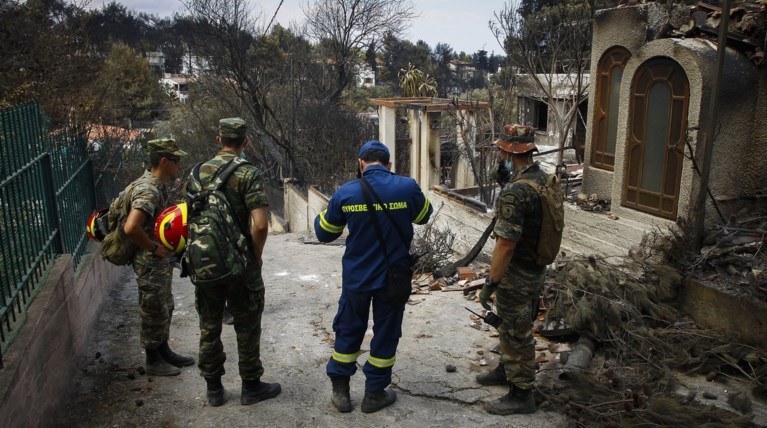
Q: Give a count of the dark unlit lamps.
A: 0